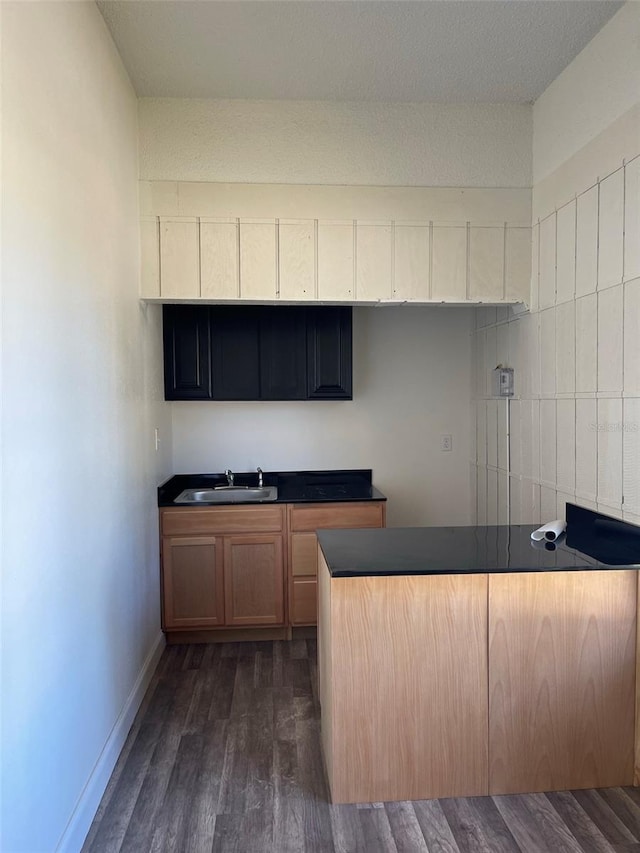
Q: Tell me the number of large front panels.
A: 2